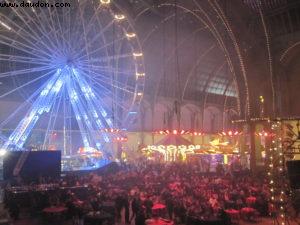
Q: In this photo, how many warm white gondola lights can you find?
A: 6